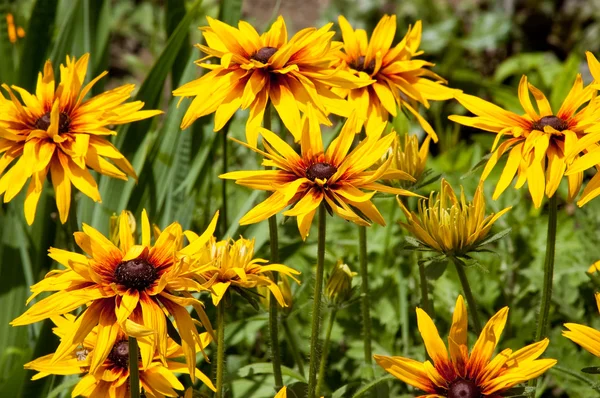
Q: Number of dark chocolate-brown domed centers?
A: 8